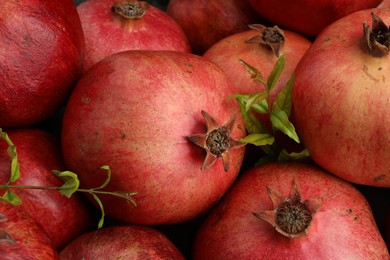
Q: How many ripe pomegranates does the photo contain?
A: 11